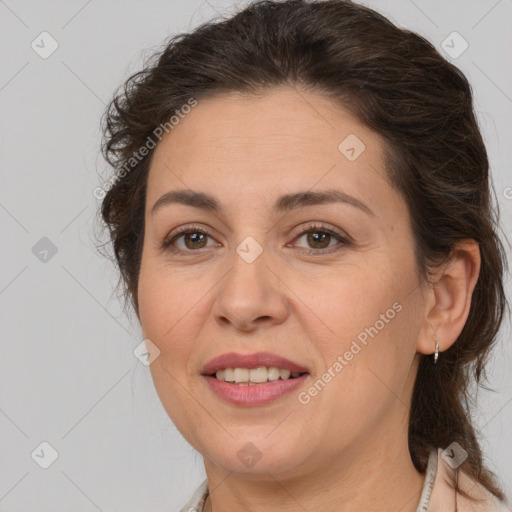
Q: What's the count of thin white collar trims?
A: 2